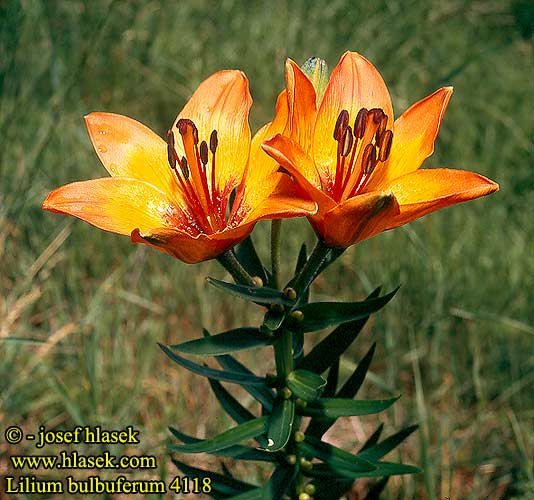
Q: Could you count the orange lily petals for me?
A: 12